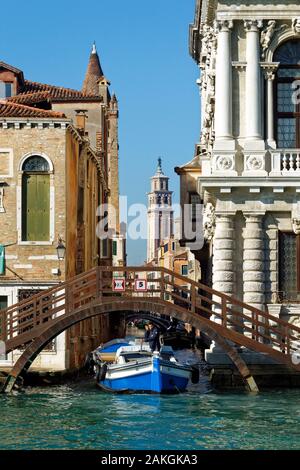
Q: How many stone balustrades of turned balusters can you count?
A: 1